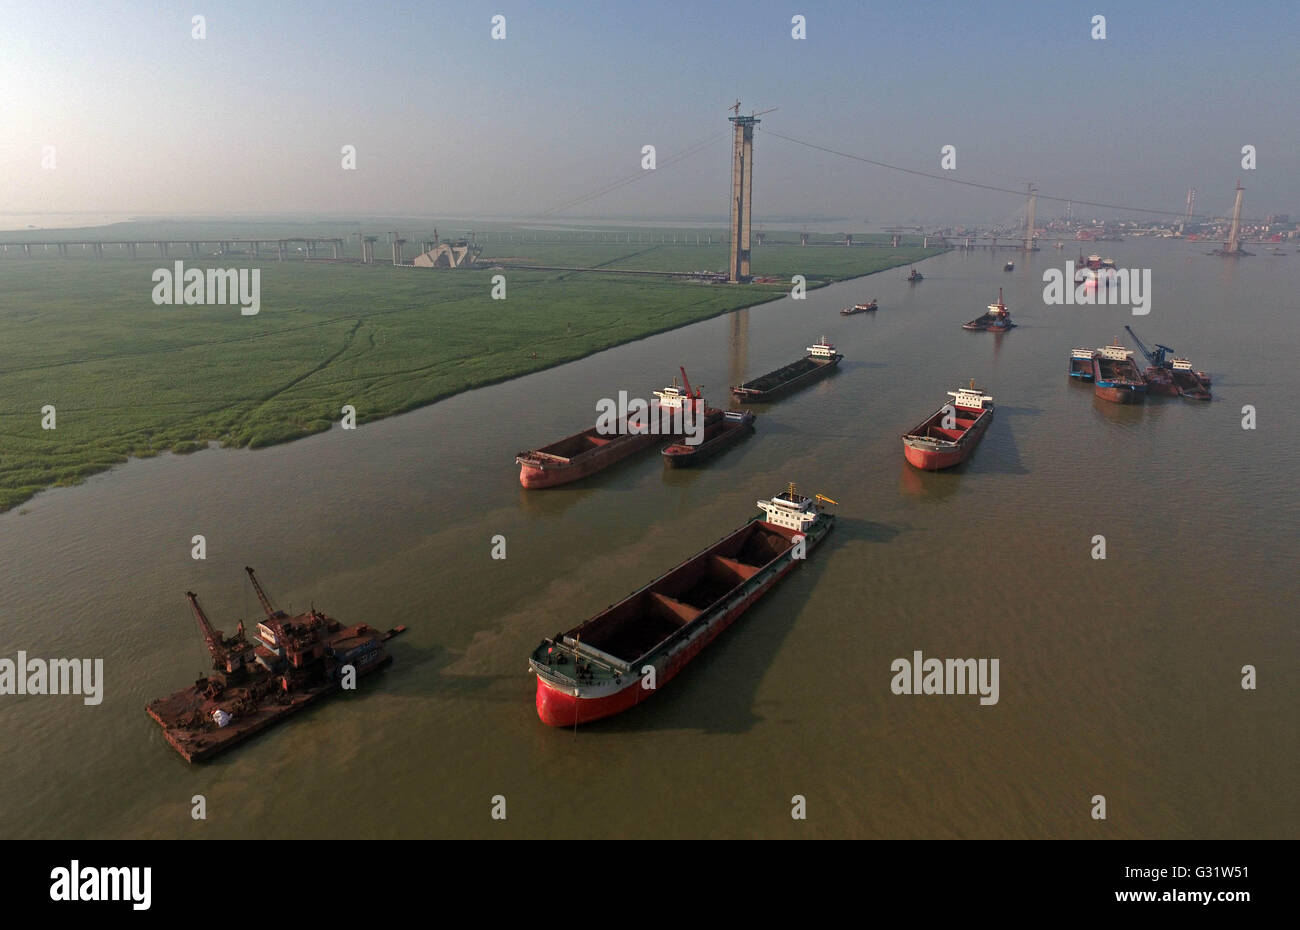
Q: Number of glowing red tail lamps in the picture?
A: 0